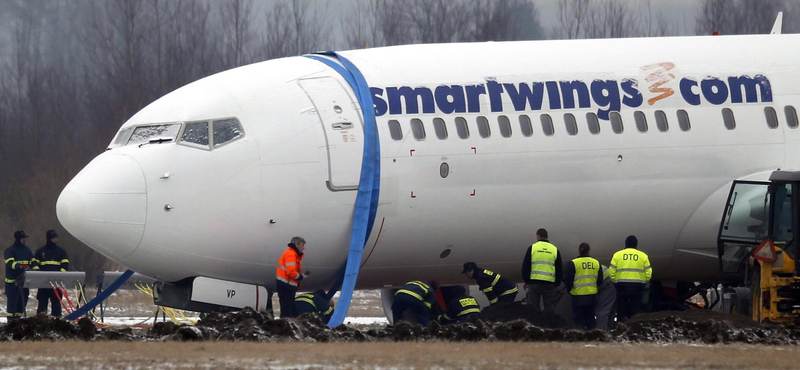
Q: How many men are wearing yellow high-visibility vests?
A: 3